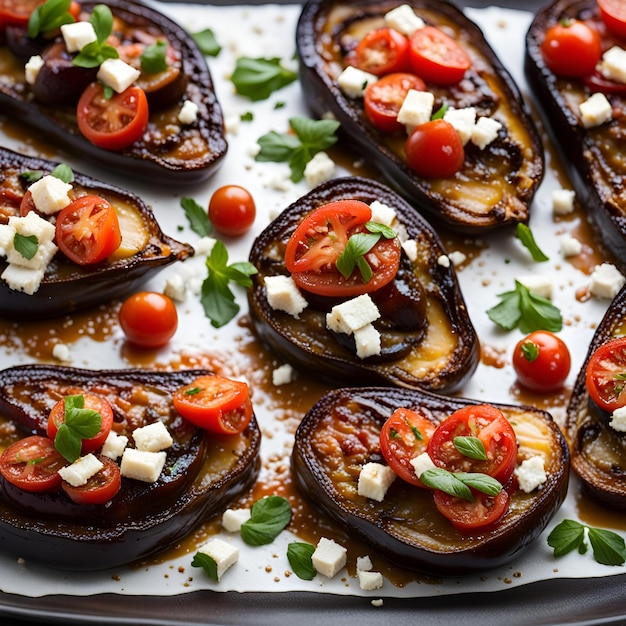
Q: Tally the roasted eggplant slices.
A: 8